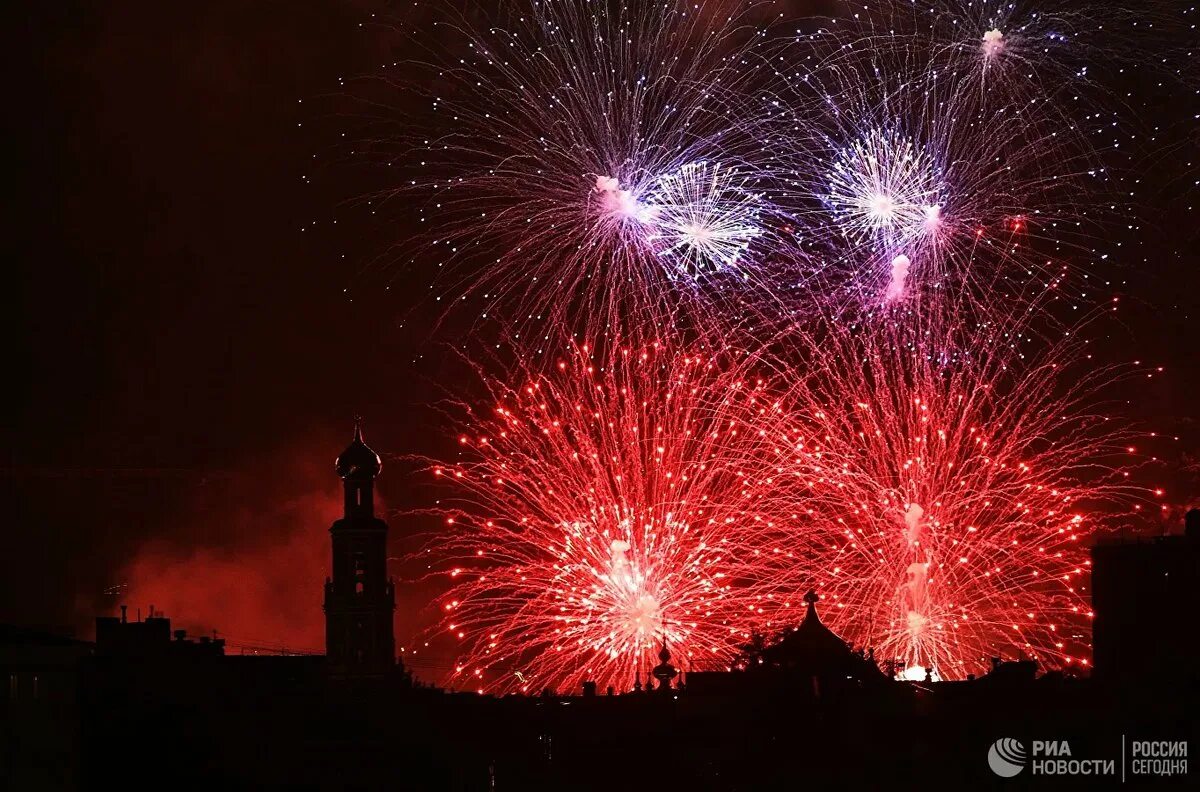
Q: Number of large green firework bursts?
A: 0